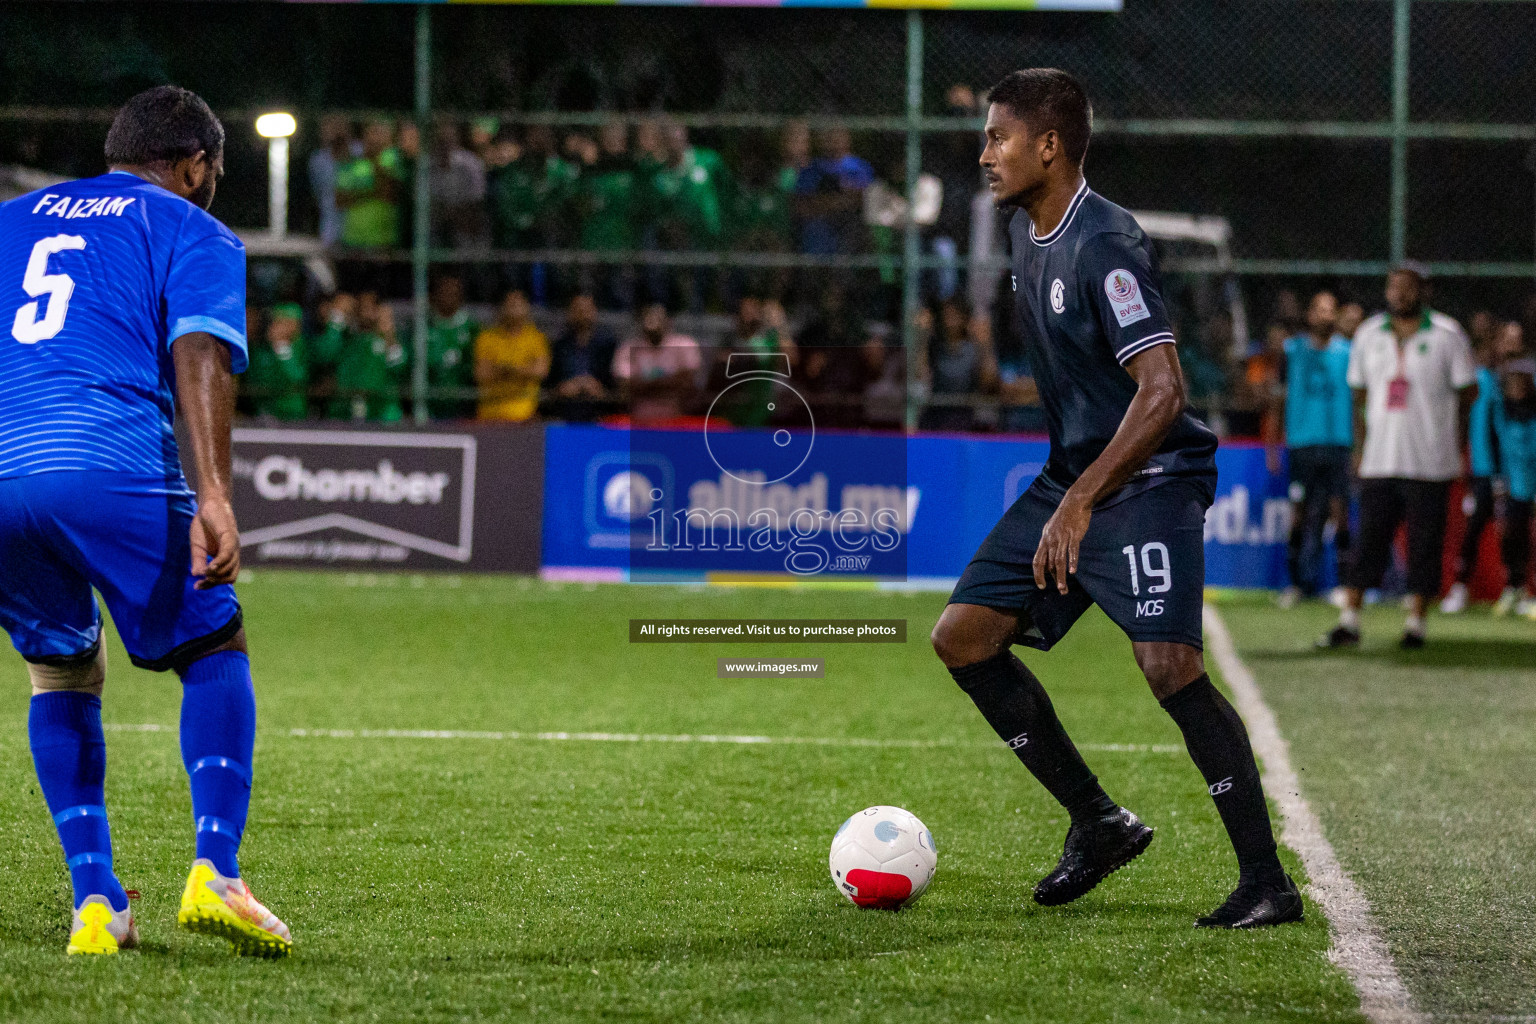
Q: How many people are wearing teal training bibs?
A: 3